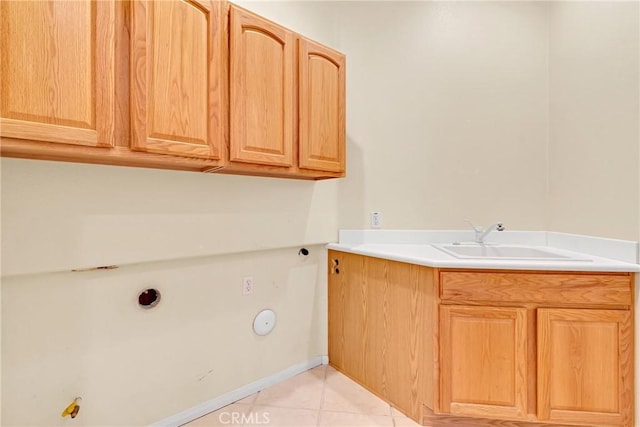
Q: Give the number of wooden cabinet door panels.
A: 6